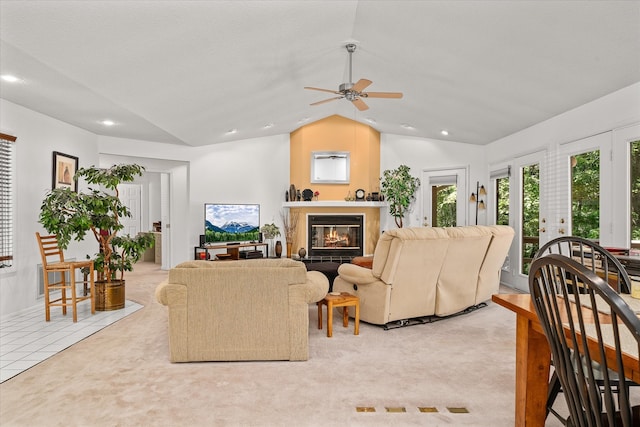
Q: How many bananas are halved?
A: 0